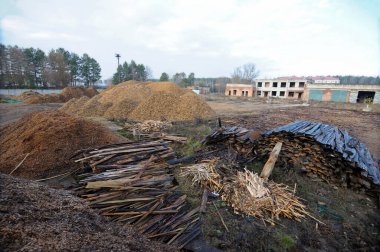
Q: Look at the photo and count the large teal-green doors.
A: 2